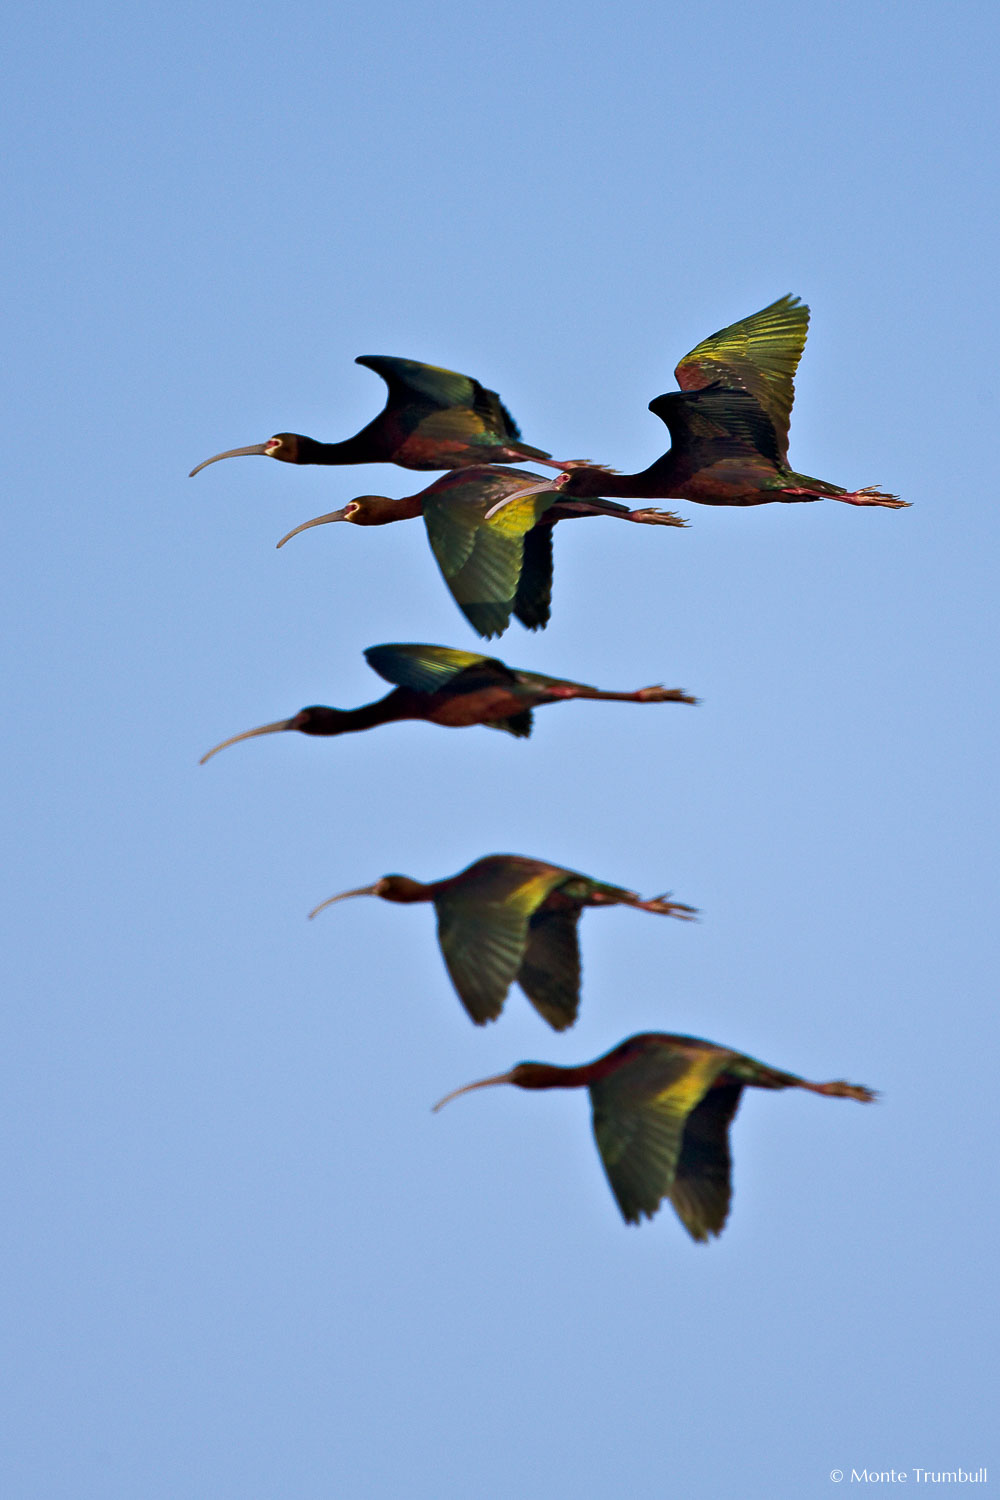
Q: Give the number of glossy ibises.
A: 6